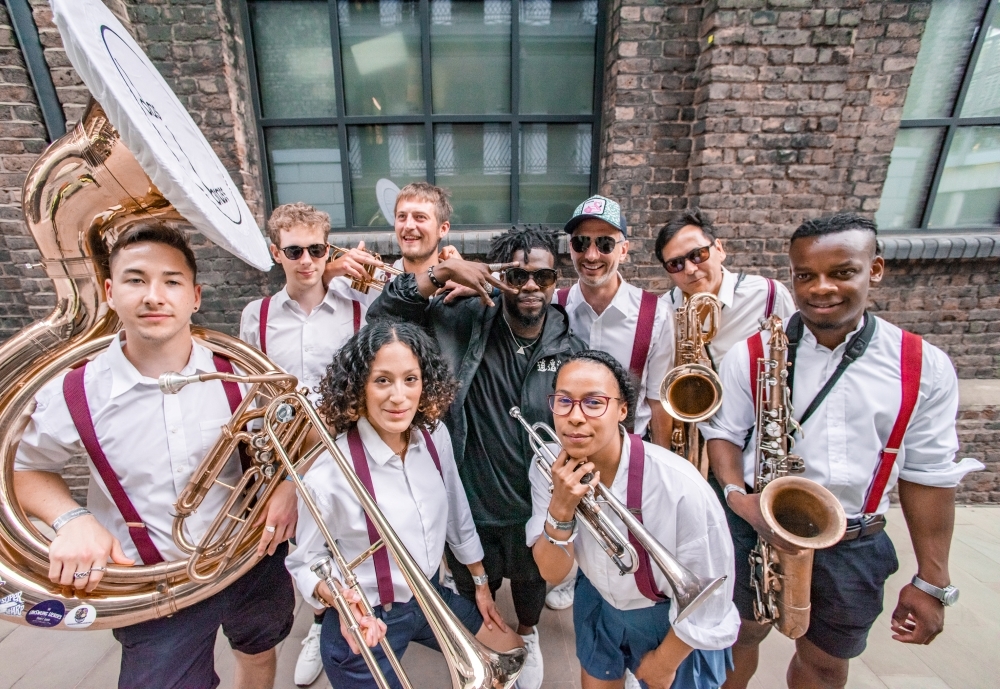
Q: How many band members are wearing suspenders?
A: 8